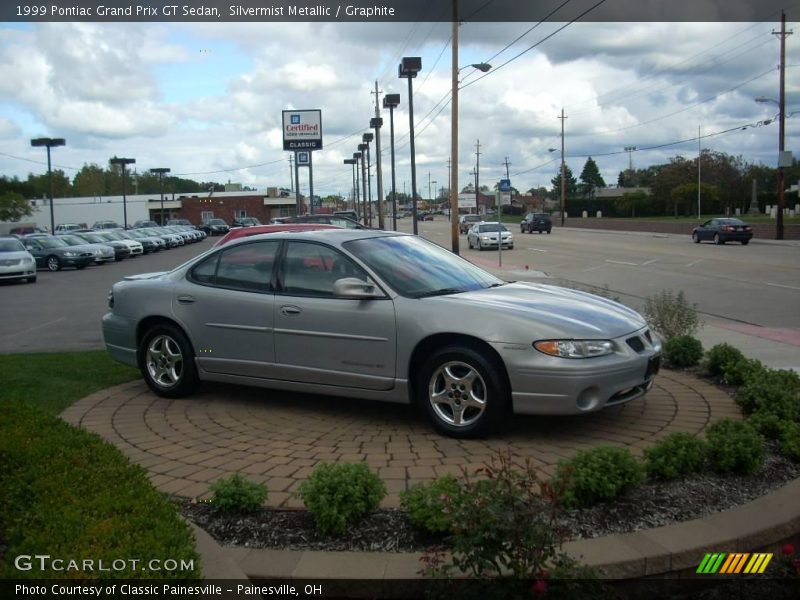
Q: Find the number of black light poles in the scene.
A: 10